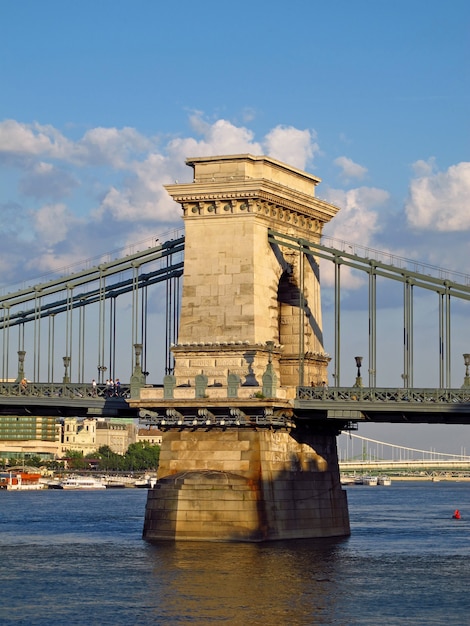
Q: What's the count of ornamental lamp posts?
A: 6